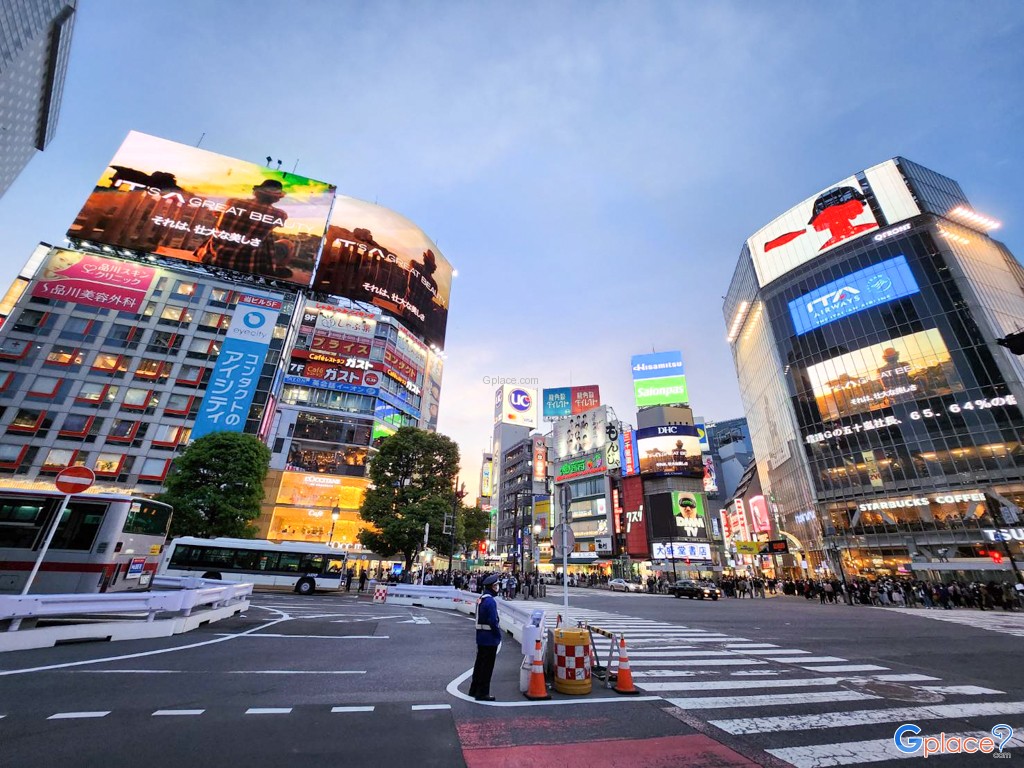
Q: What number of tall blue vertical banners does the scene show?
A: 1